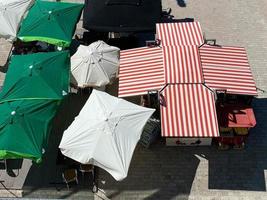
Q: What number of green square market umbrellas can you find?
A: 3